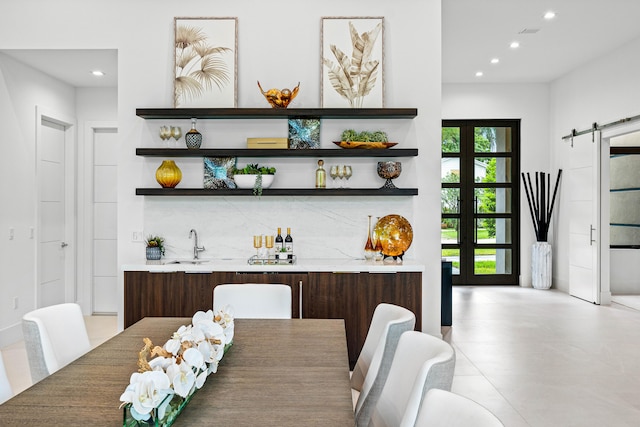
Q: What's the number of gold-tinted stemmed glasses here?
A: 8